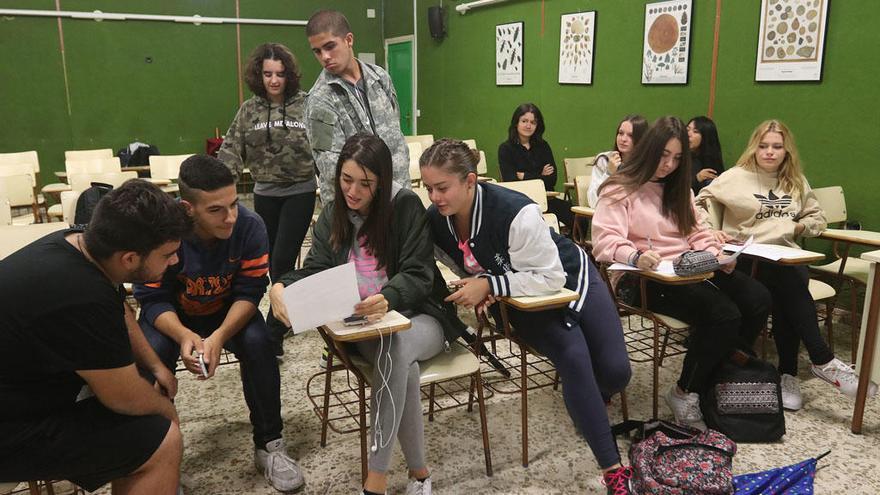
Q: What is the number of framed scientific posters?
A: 4